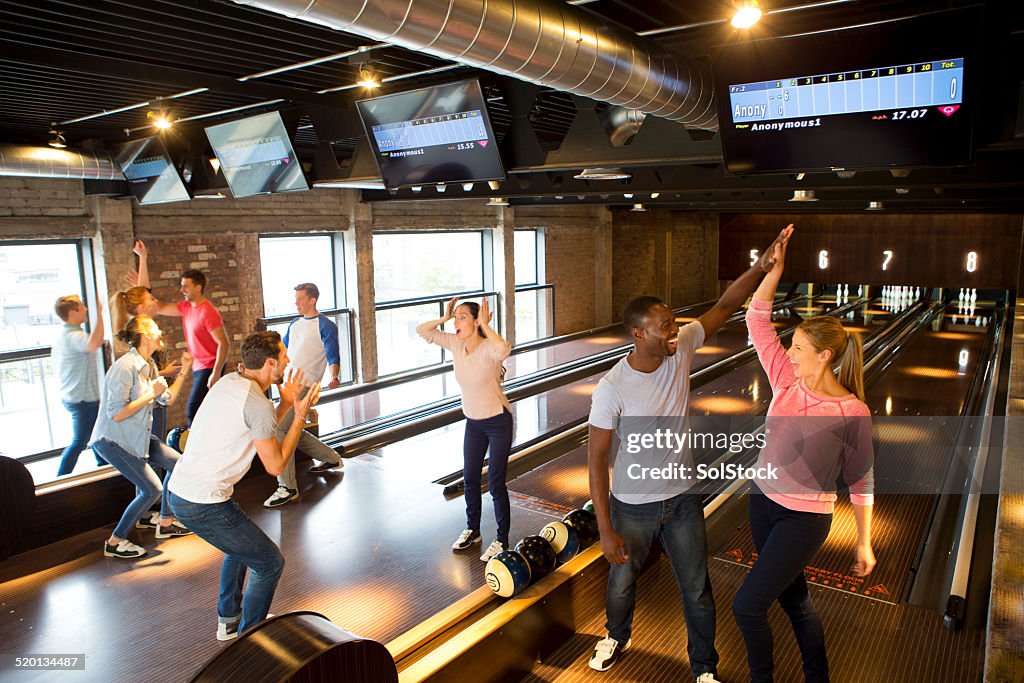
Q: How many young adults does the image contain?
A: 9